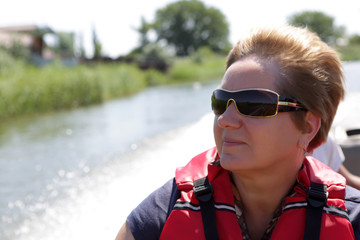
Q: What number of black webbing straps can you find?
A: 2